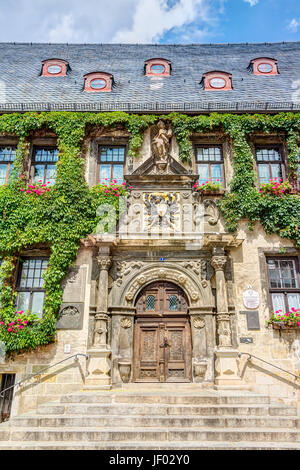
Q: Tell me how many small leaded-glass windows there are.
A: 2